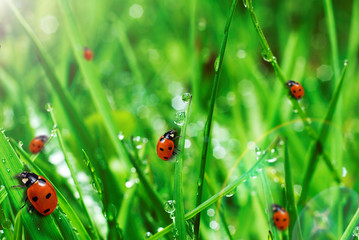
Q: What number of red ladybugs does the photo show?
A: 6